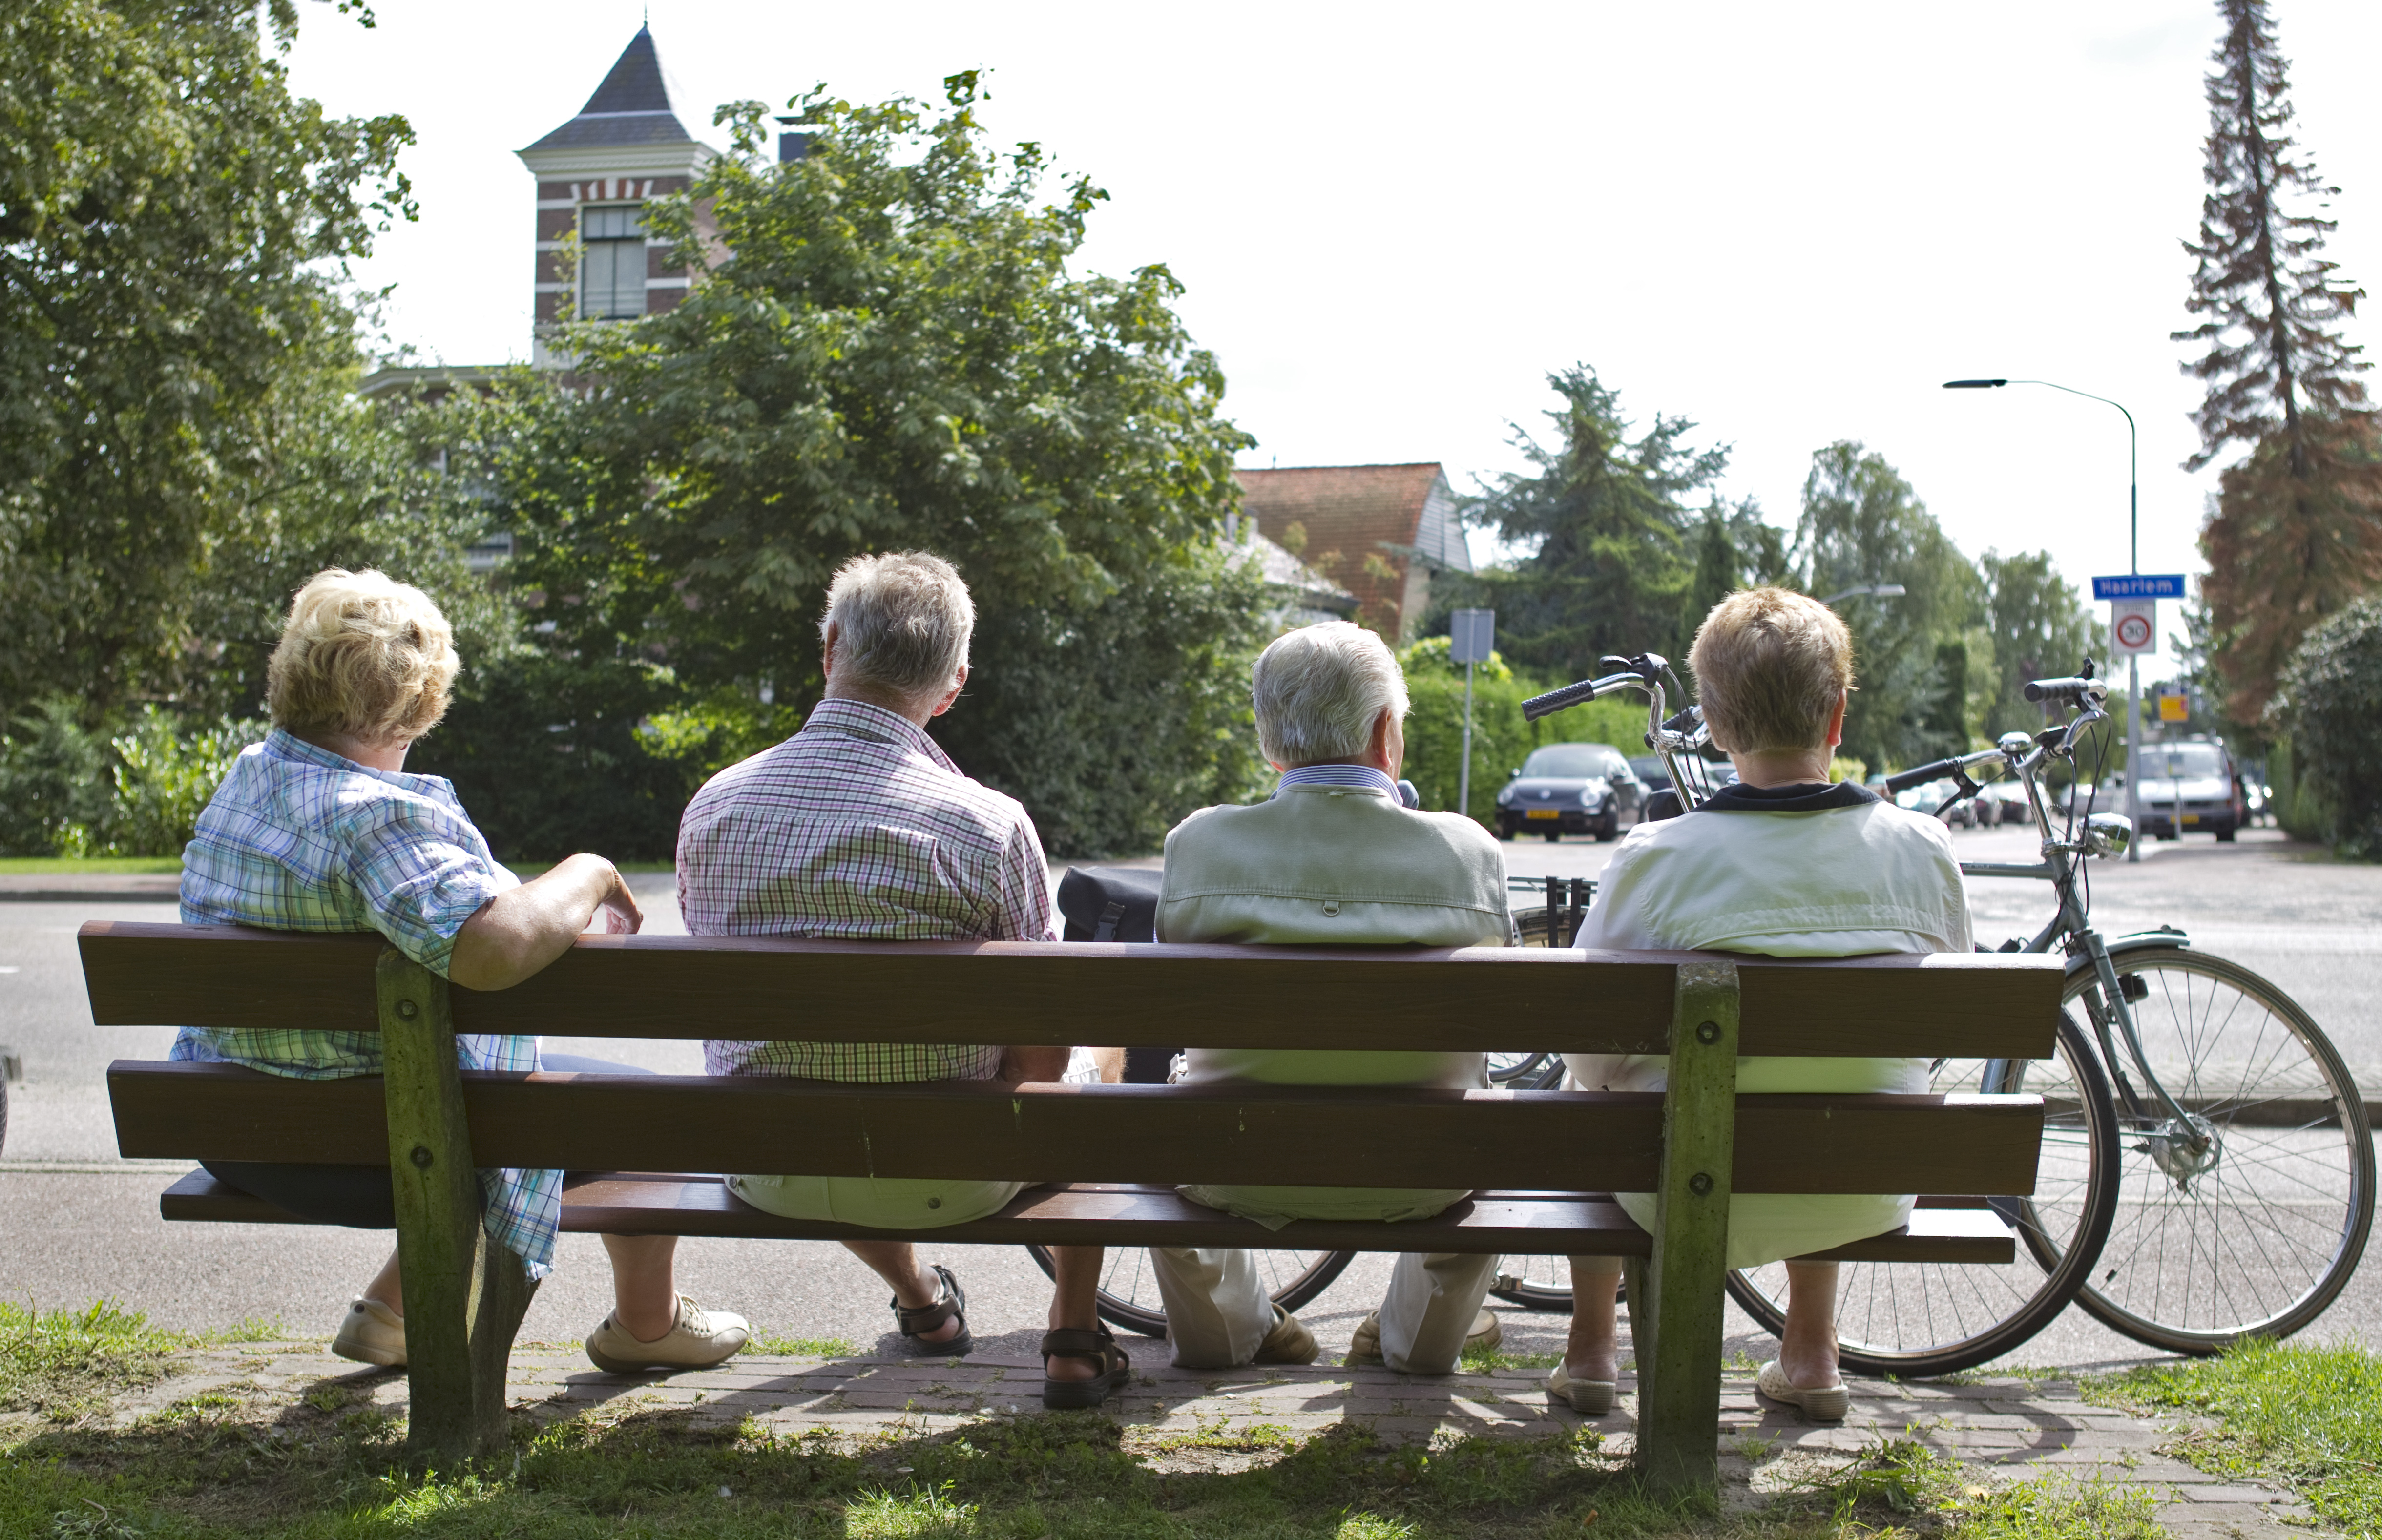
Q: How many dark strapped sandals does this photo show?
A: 2